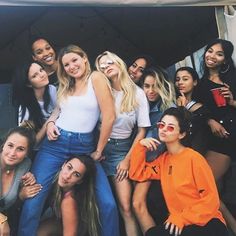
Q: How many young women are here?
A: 11